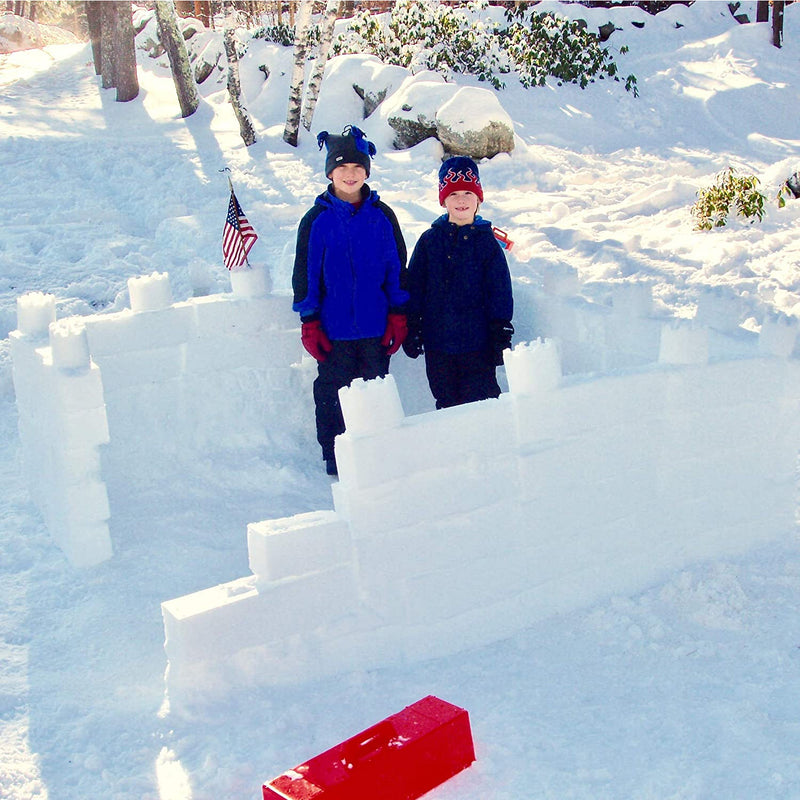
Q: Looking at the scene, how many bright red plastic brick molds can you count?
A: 1